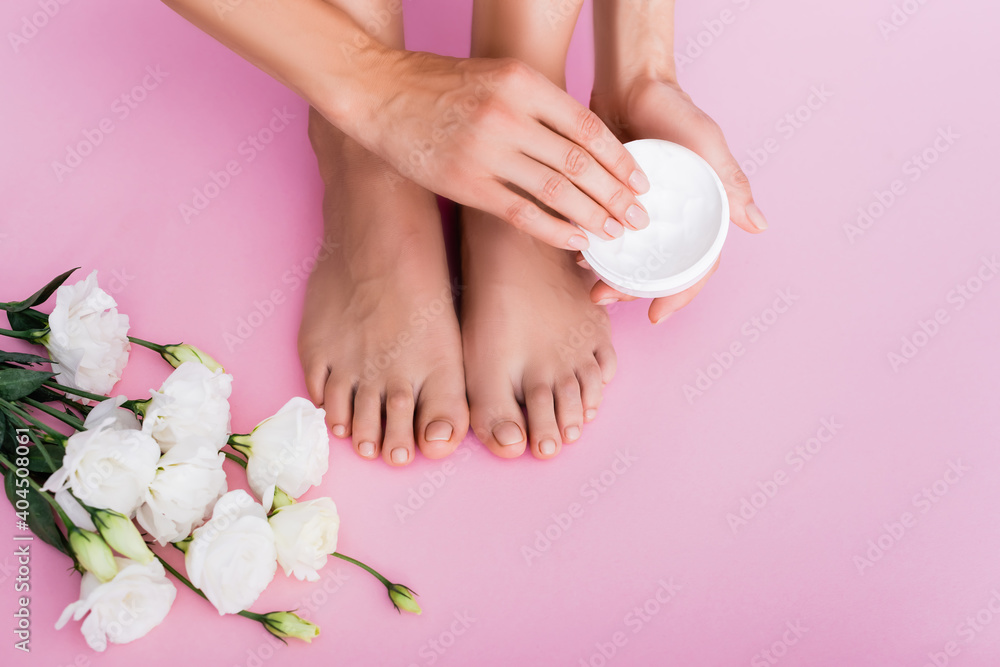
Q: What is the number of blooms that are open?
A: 8